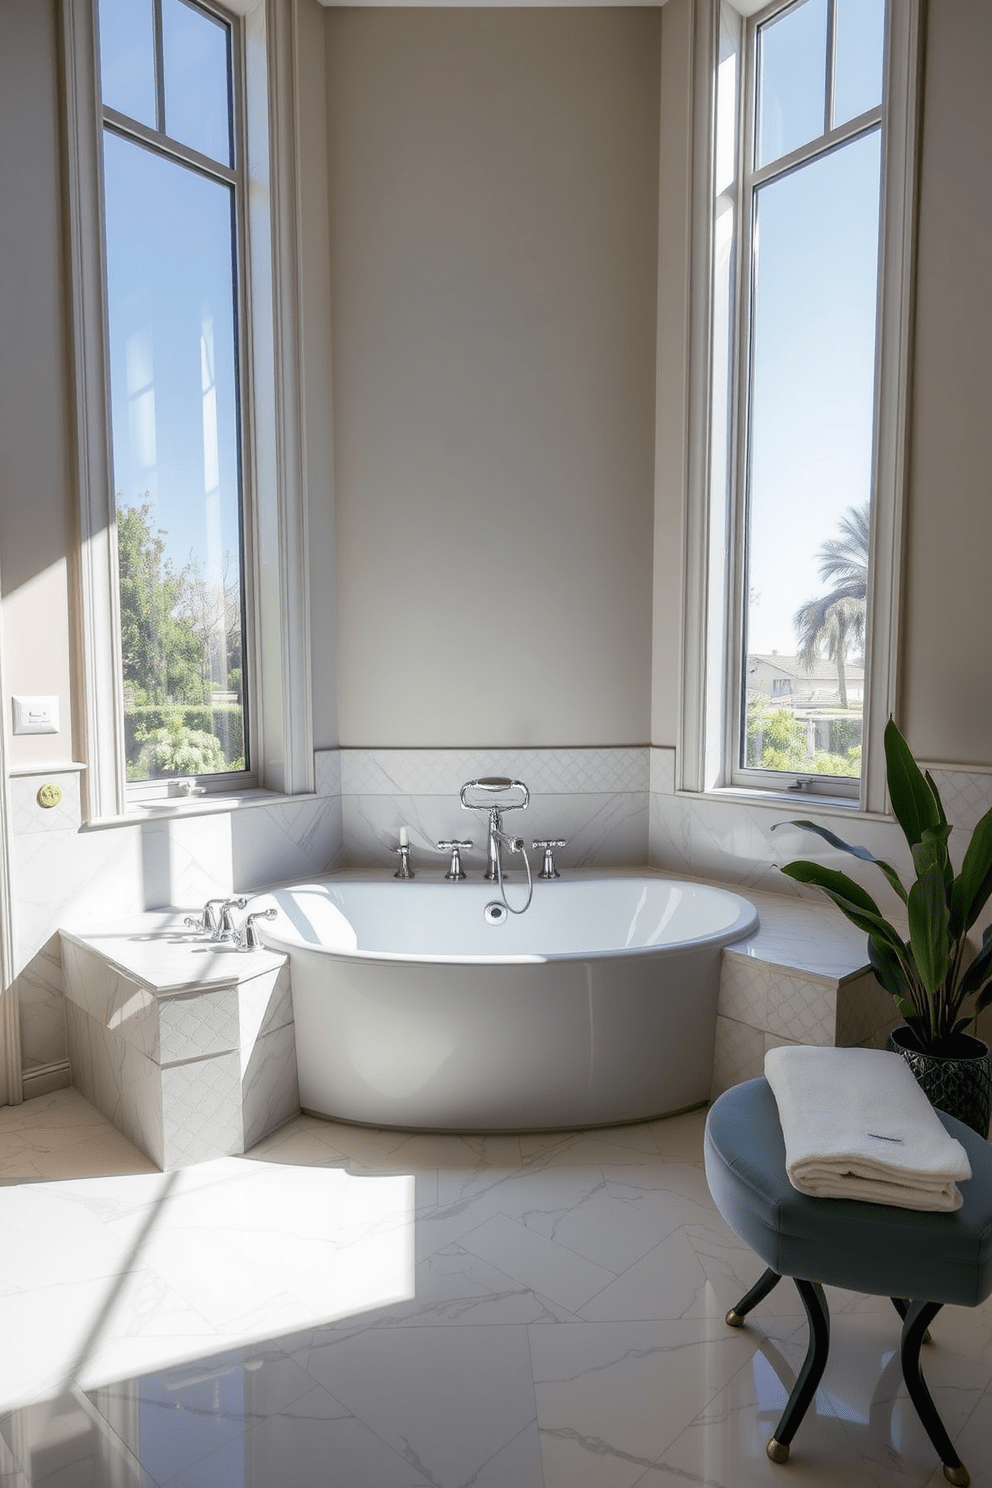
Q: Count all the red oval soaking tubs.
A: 0